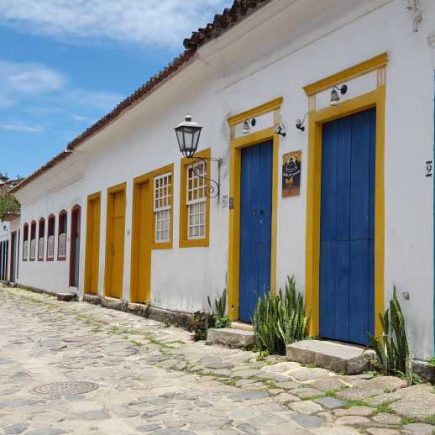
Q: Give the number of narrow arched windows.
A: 5